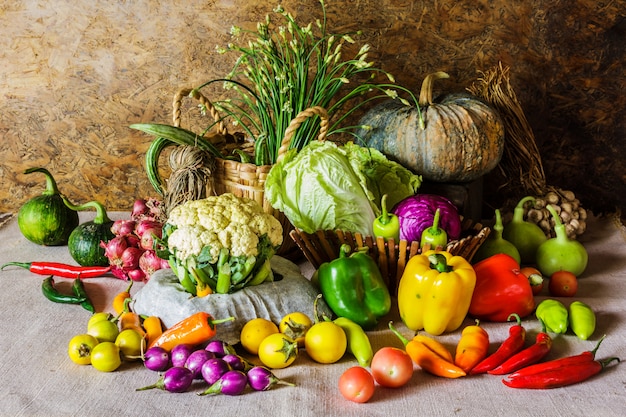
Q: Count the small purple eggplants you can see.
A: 9